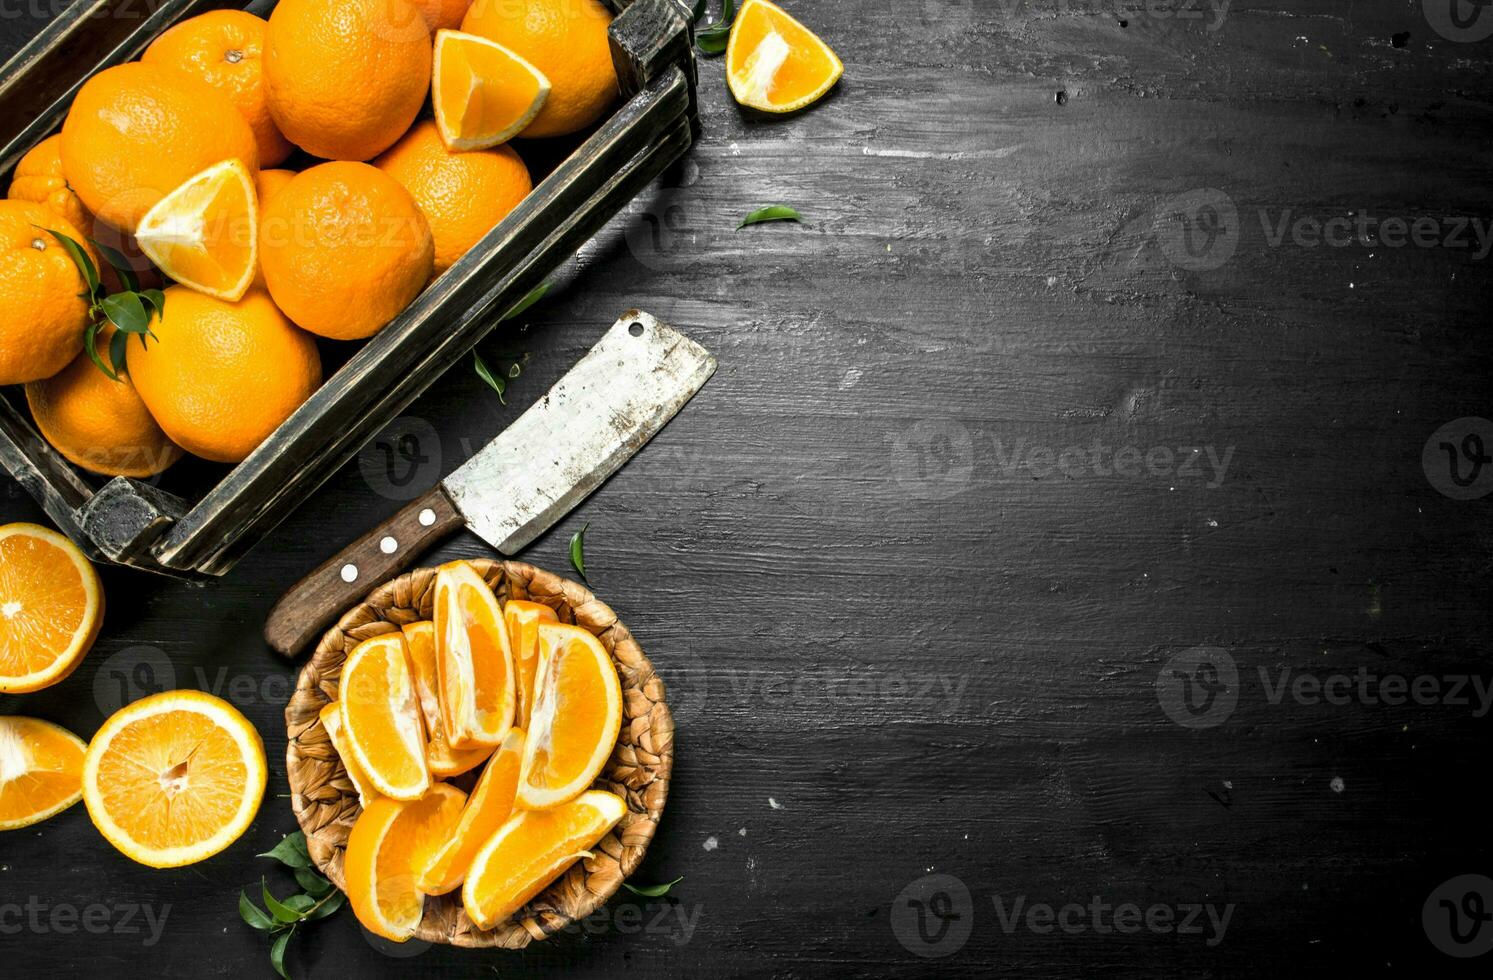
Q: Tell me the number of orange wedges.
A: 13